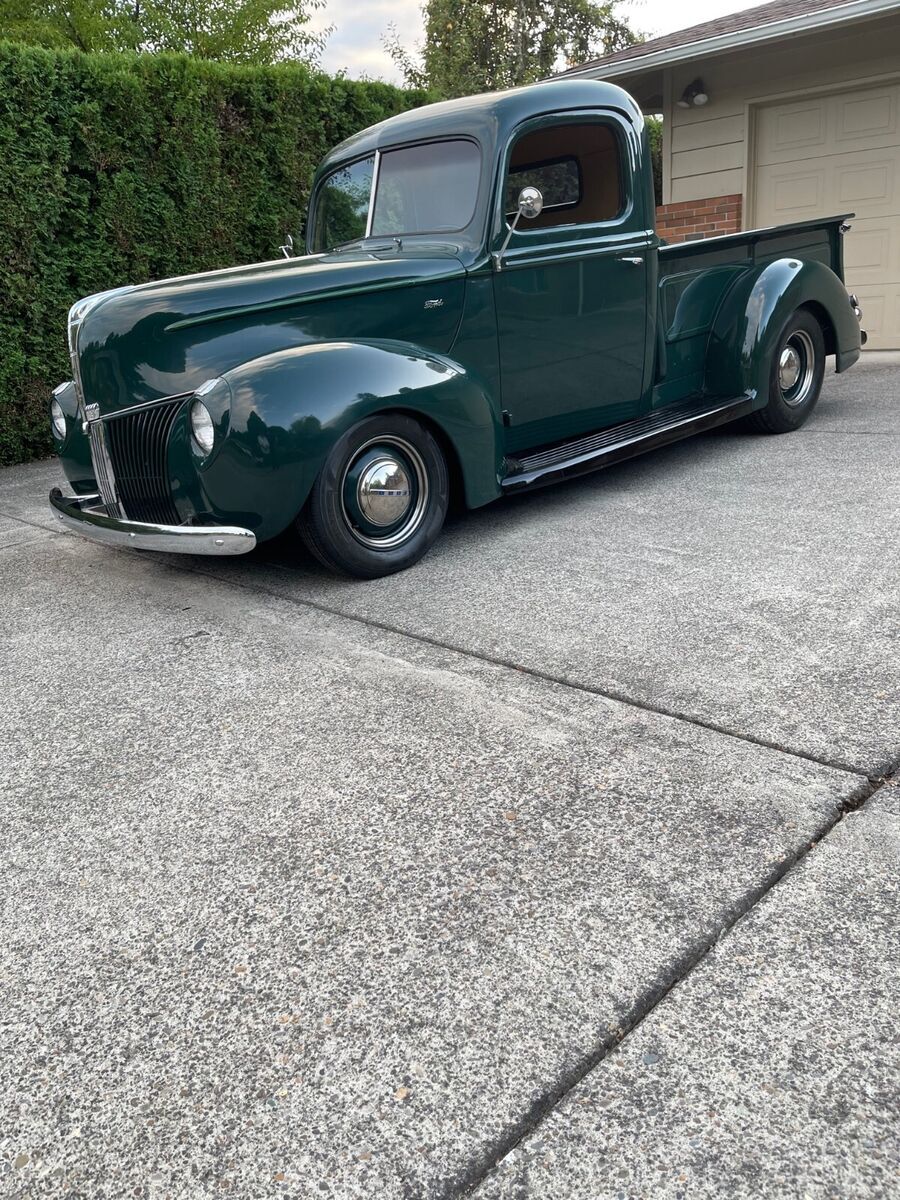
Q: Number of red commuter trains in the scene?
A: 0